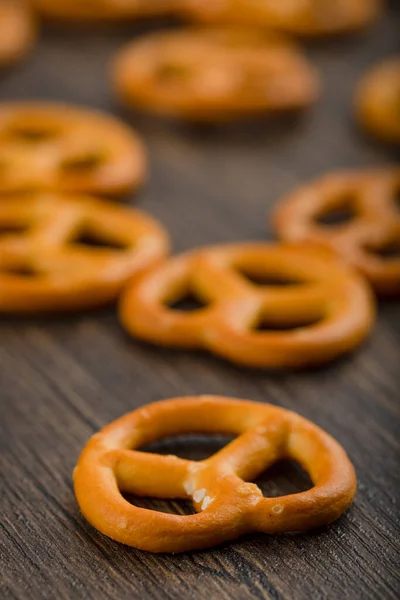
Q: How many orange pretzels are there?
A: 10